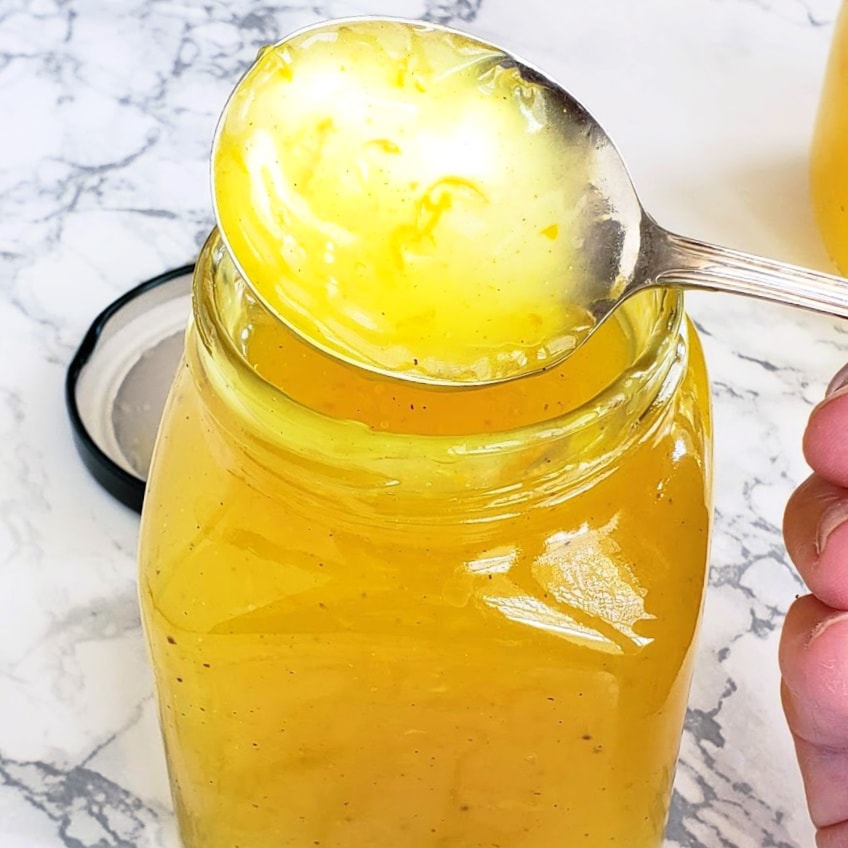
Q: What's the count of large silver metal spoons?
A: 1